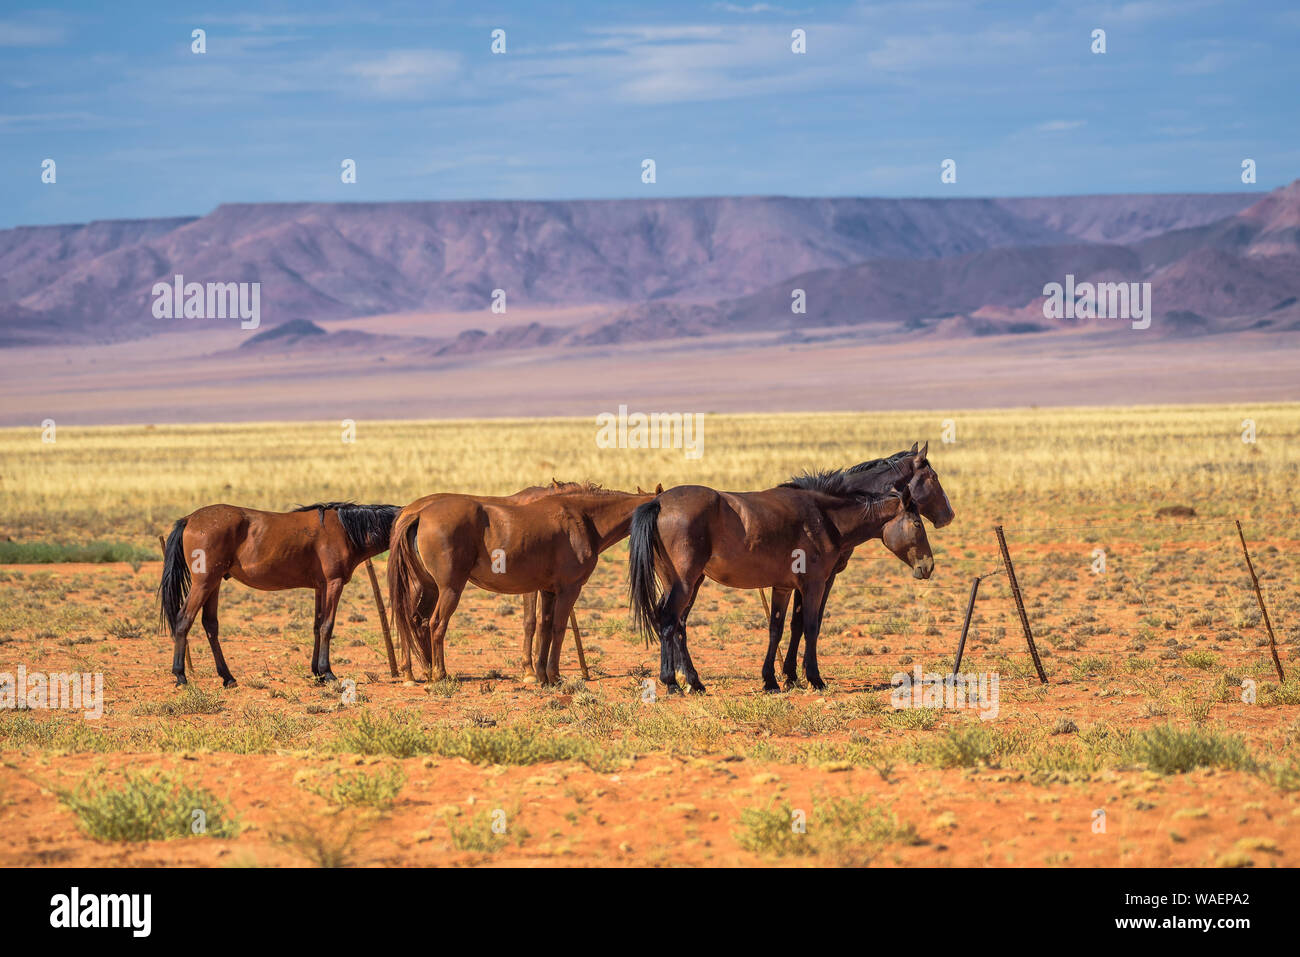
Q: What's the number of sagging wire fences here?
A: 1